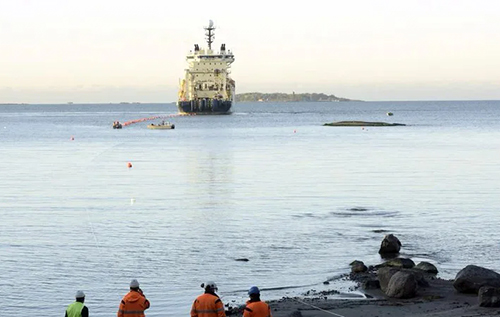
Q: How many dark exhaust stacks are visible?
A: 2